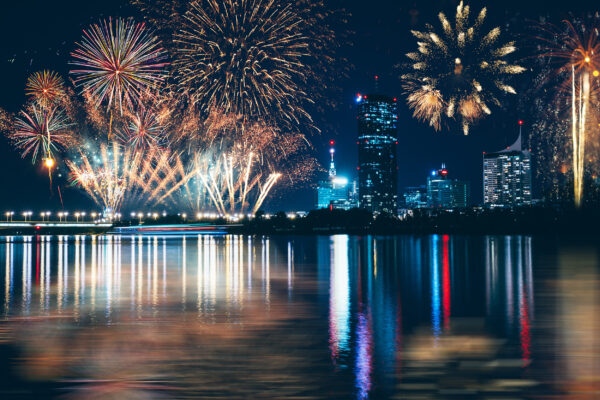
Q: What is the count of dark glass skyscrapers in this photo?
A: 1